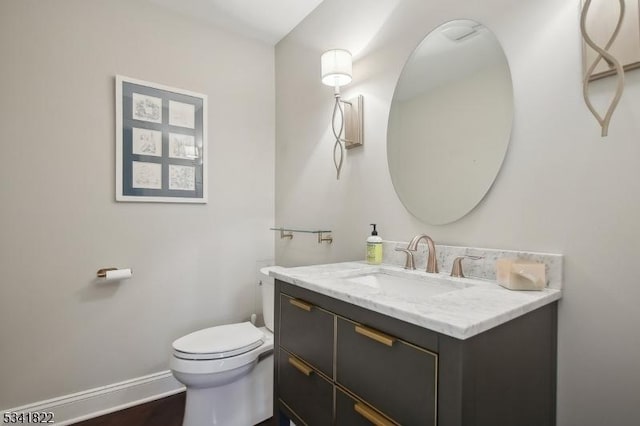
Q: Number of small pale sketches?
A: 6